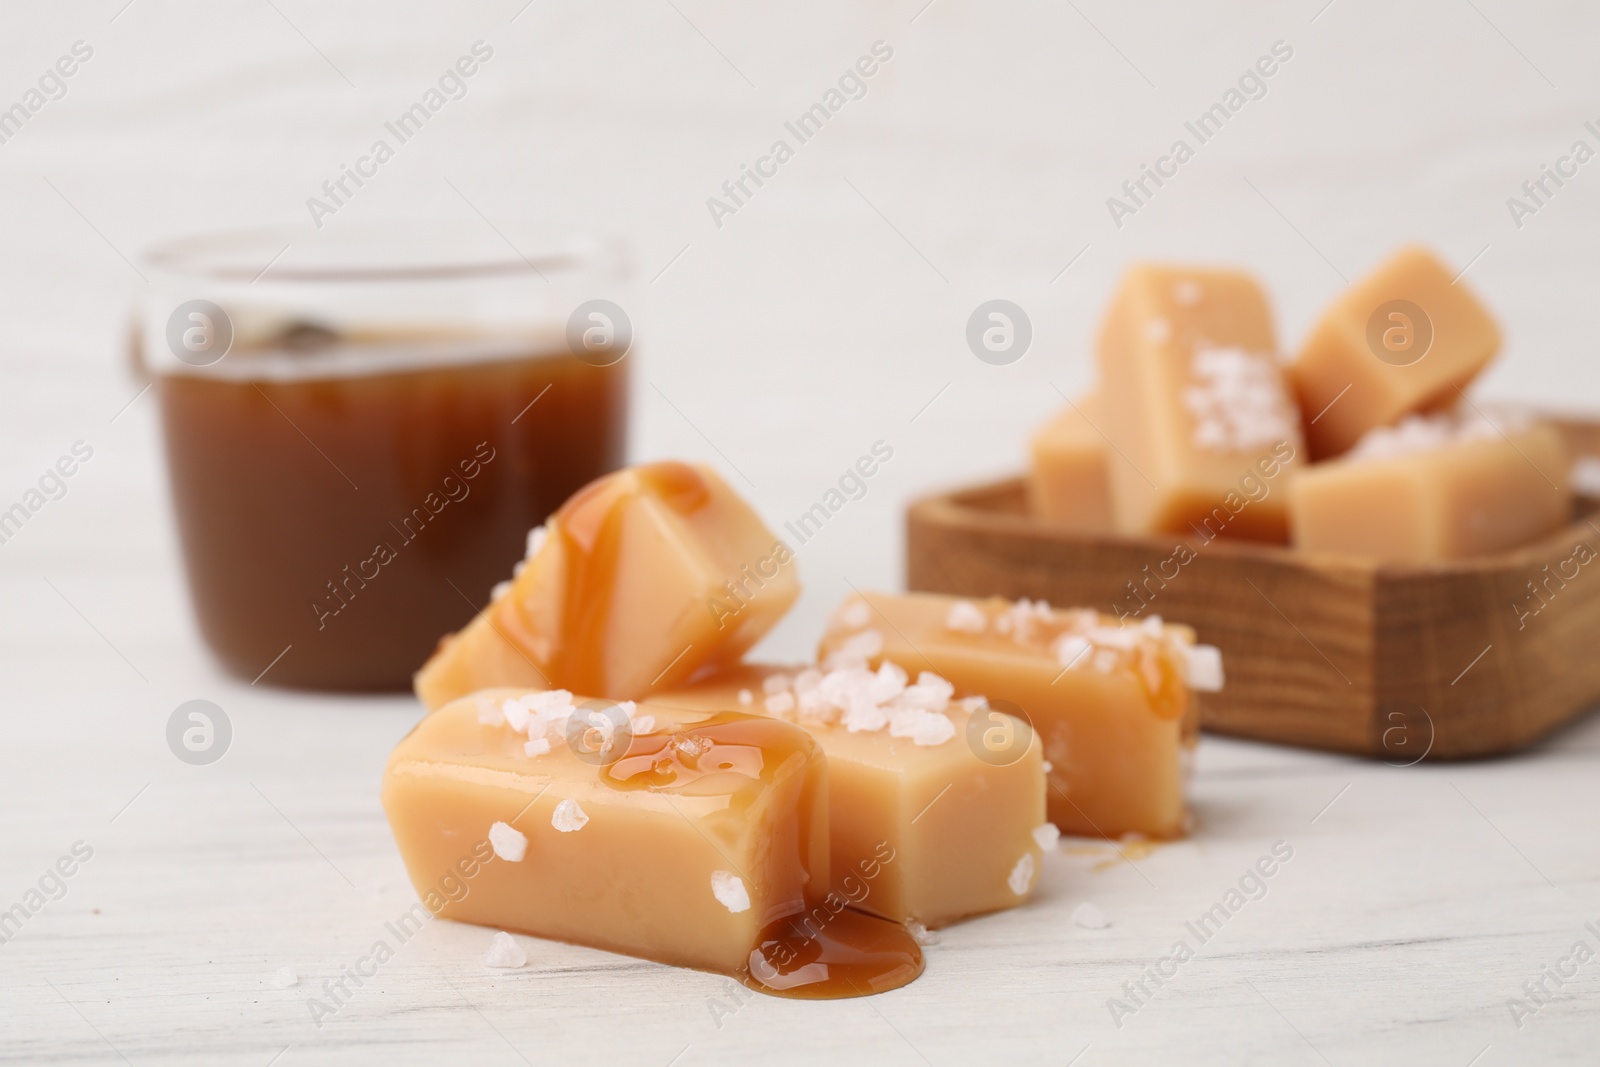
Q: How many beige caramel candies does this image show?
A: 8